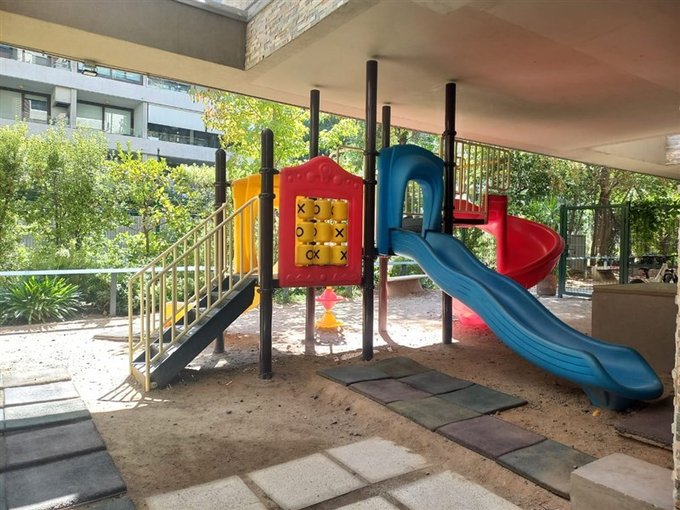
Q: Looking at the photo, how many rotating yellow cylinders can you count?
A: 9